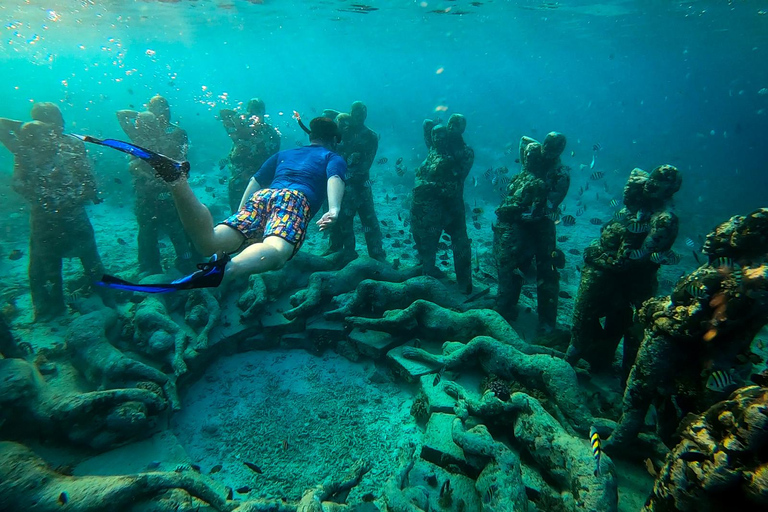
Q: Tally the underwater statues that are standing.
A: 8